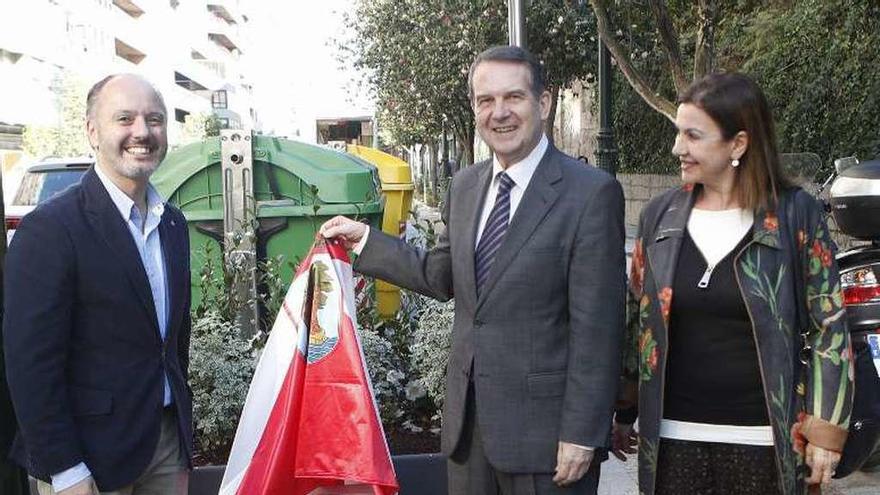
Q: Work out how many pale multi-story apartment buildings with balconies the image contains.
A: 1